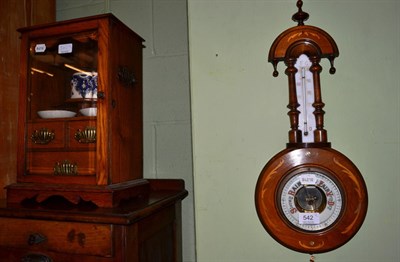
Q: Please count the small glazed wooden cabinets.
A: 1